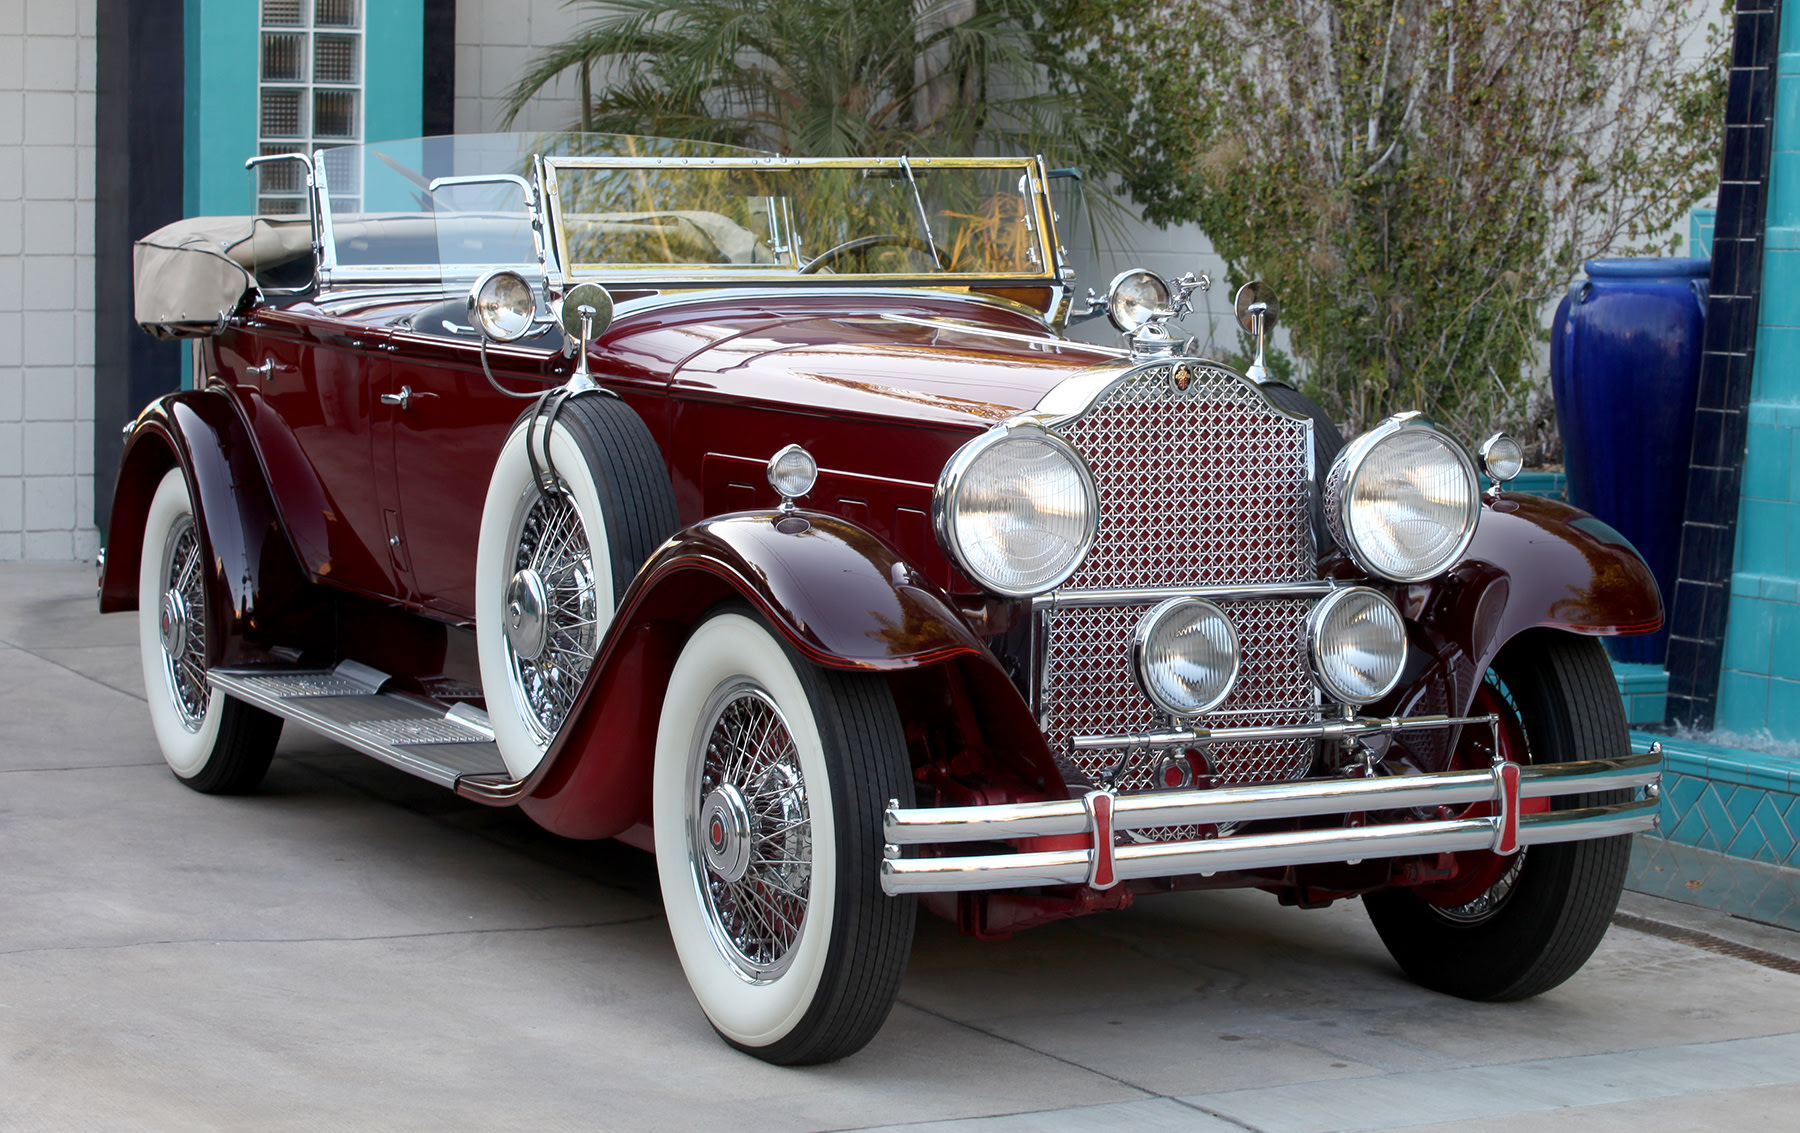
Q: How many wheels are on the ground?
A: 3